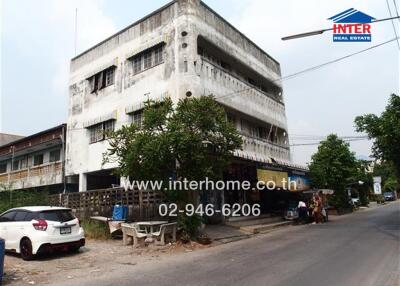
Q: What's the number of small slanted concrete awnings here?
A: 4